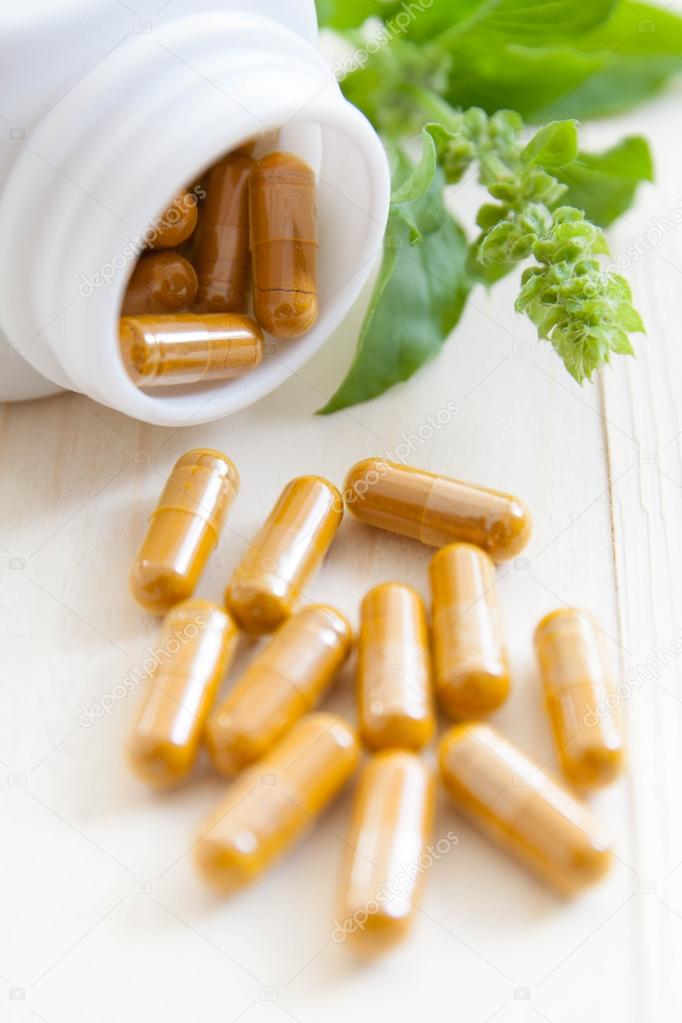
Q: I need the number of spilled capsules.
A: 11